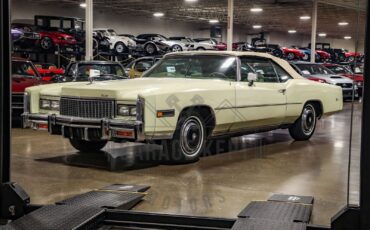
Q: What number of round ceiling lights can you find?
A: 11